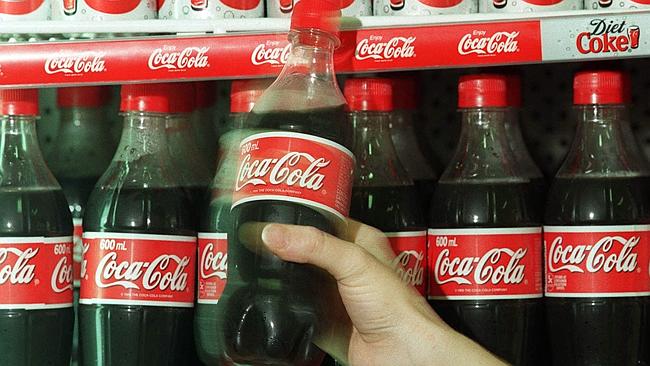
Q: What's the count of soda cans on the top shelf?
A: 7